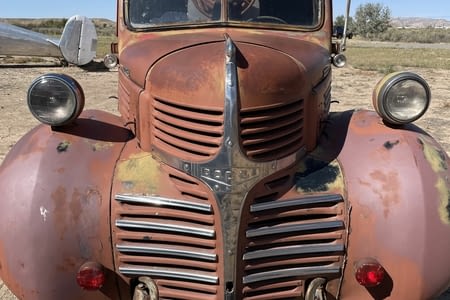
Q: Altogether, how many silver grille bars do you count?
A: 8